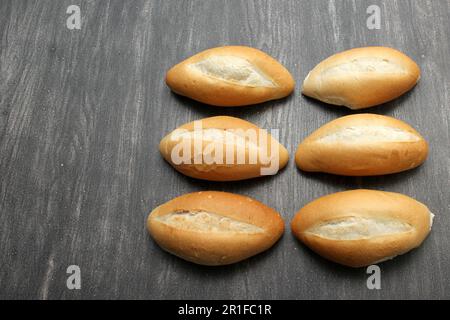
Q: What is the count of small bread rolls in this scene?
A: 6